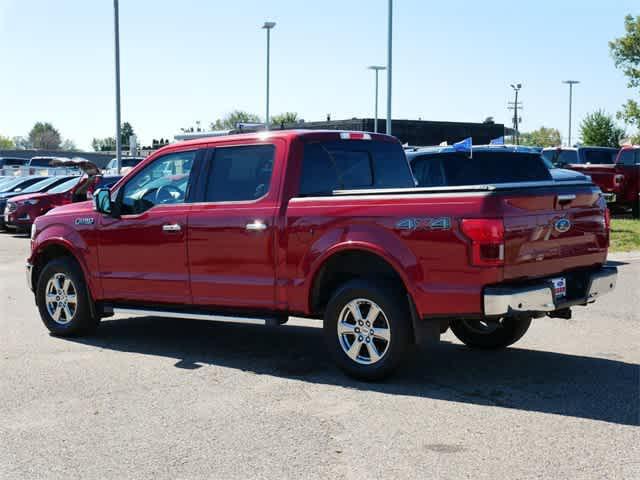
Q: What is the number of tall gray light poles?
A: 5